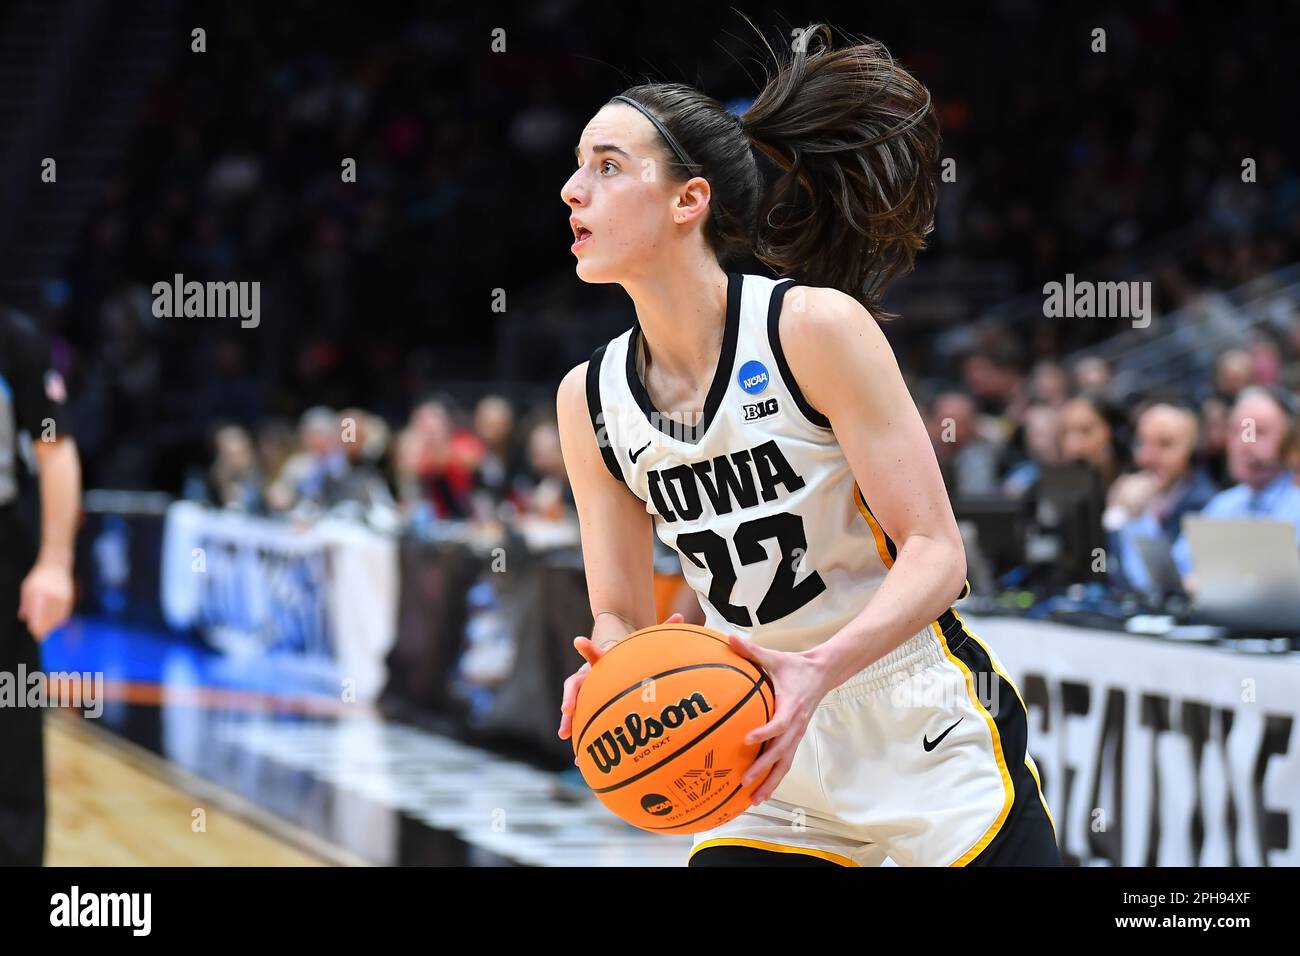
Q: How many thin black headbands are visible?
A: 1